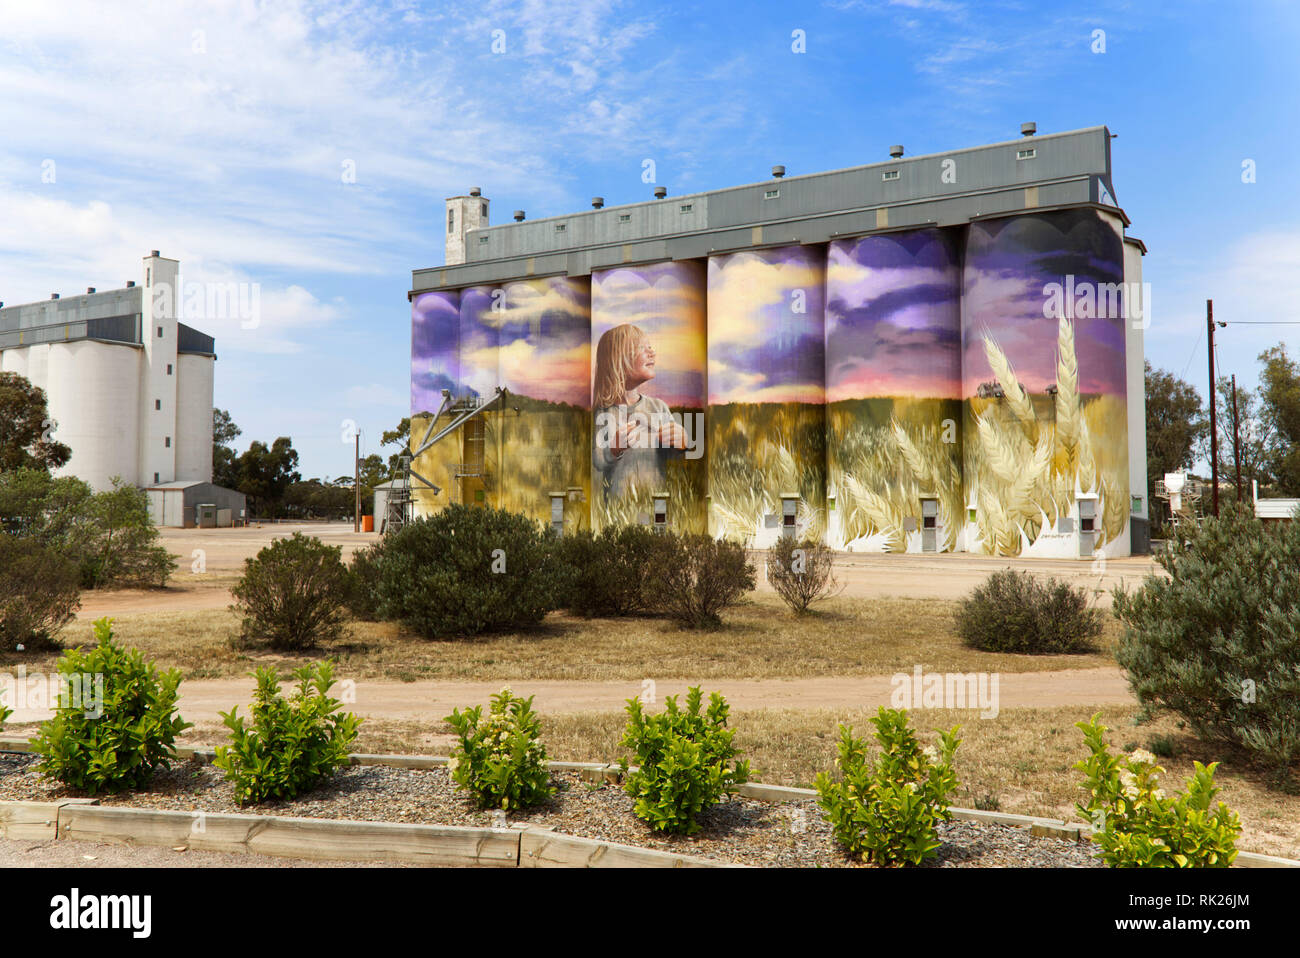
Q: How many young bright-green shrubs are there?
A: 6